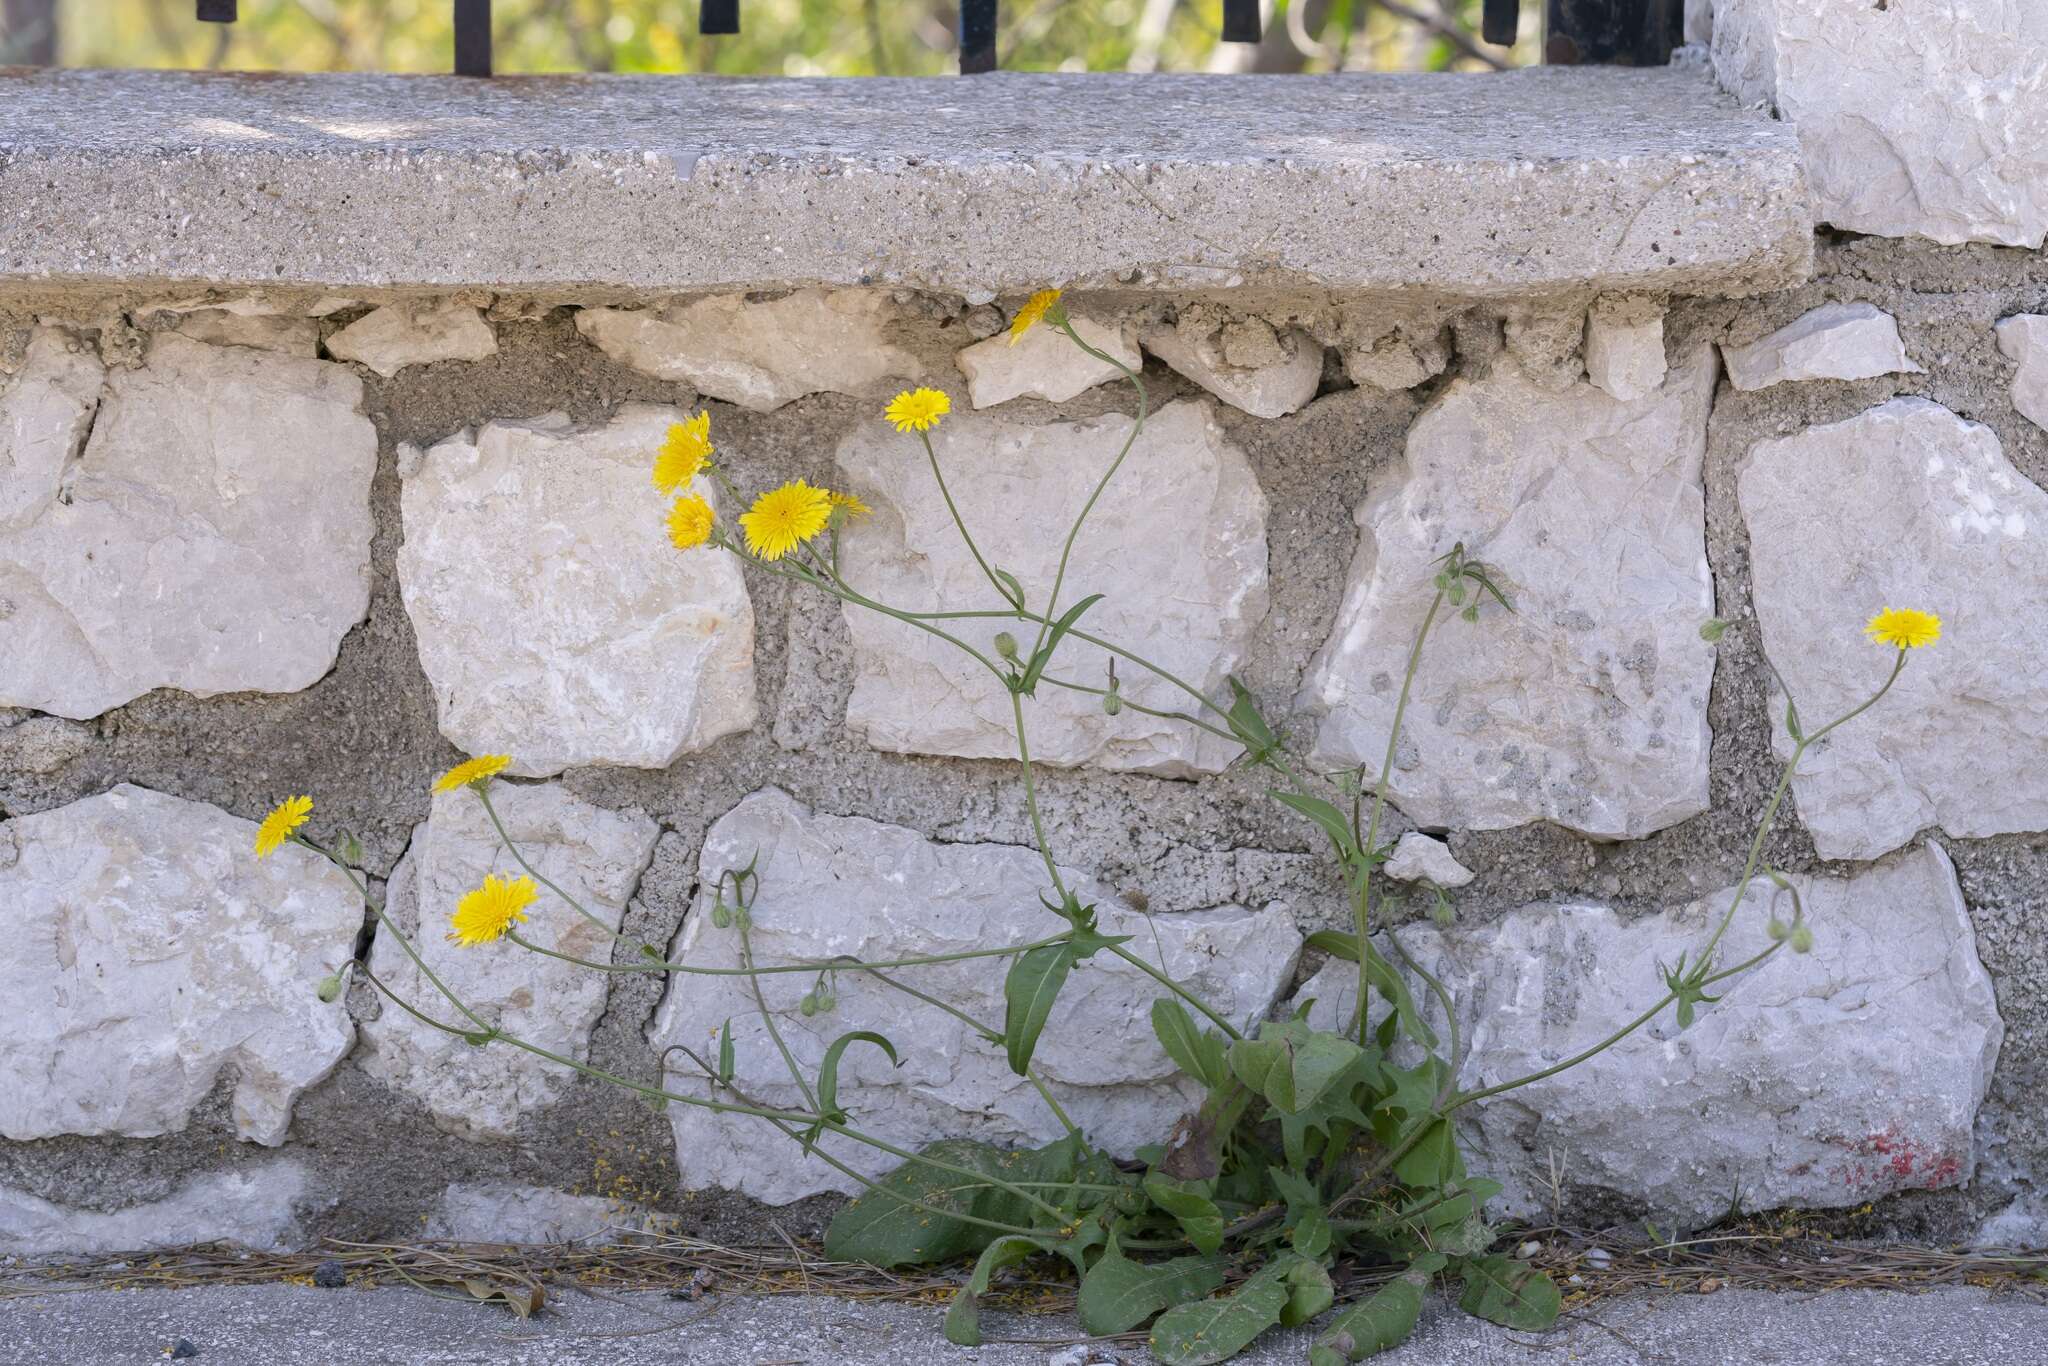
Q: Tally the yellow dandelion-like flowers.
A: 10